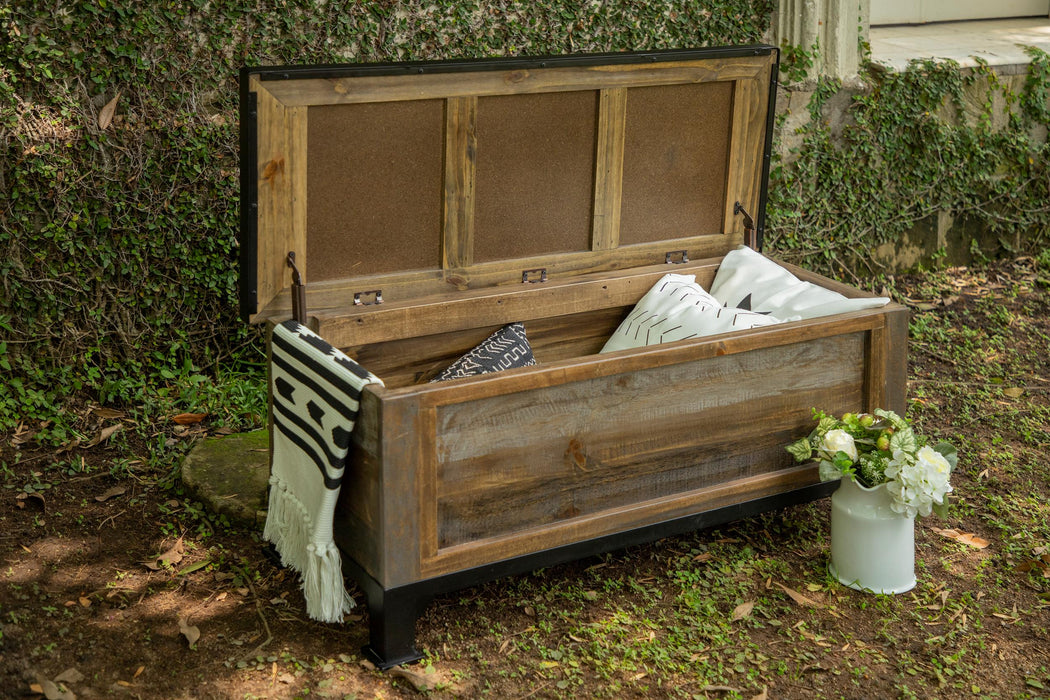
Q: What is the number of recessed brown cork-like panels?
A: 3